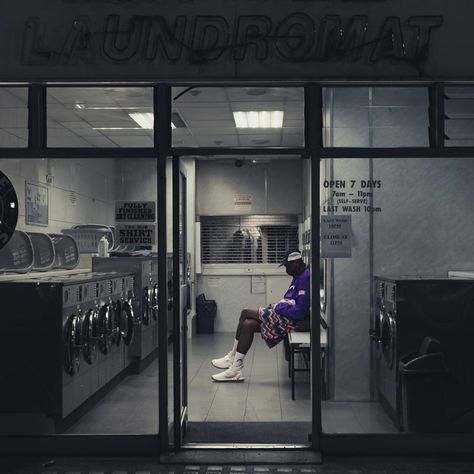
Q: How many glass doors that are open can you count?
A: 1